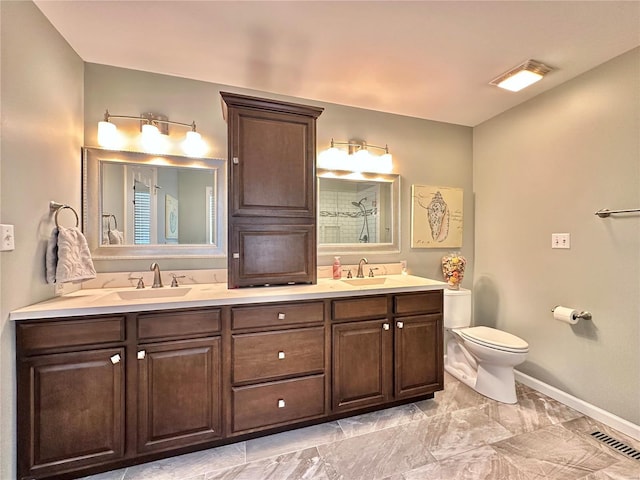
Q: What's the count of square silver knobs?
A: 9